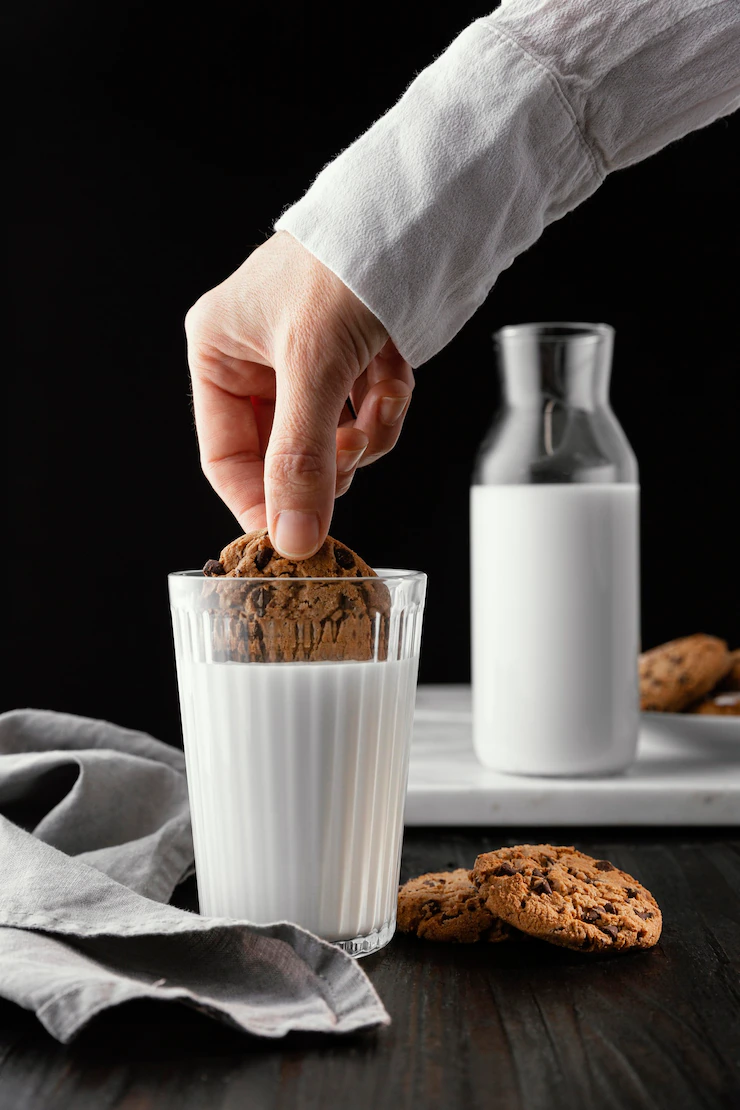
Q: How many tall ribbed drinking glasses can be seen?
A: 1